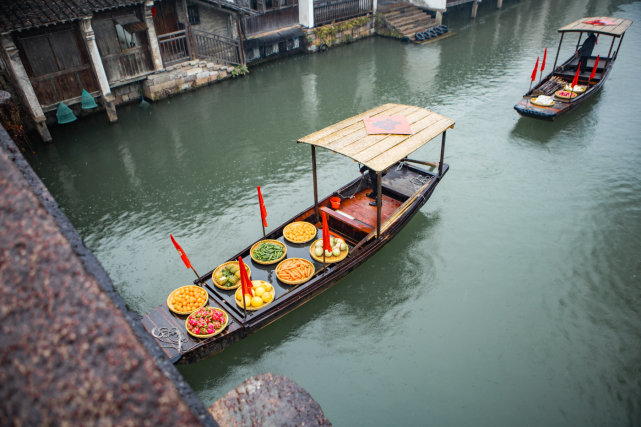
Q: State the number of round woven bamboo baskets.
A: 11